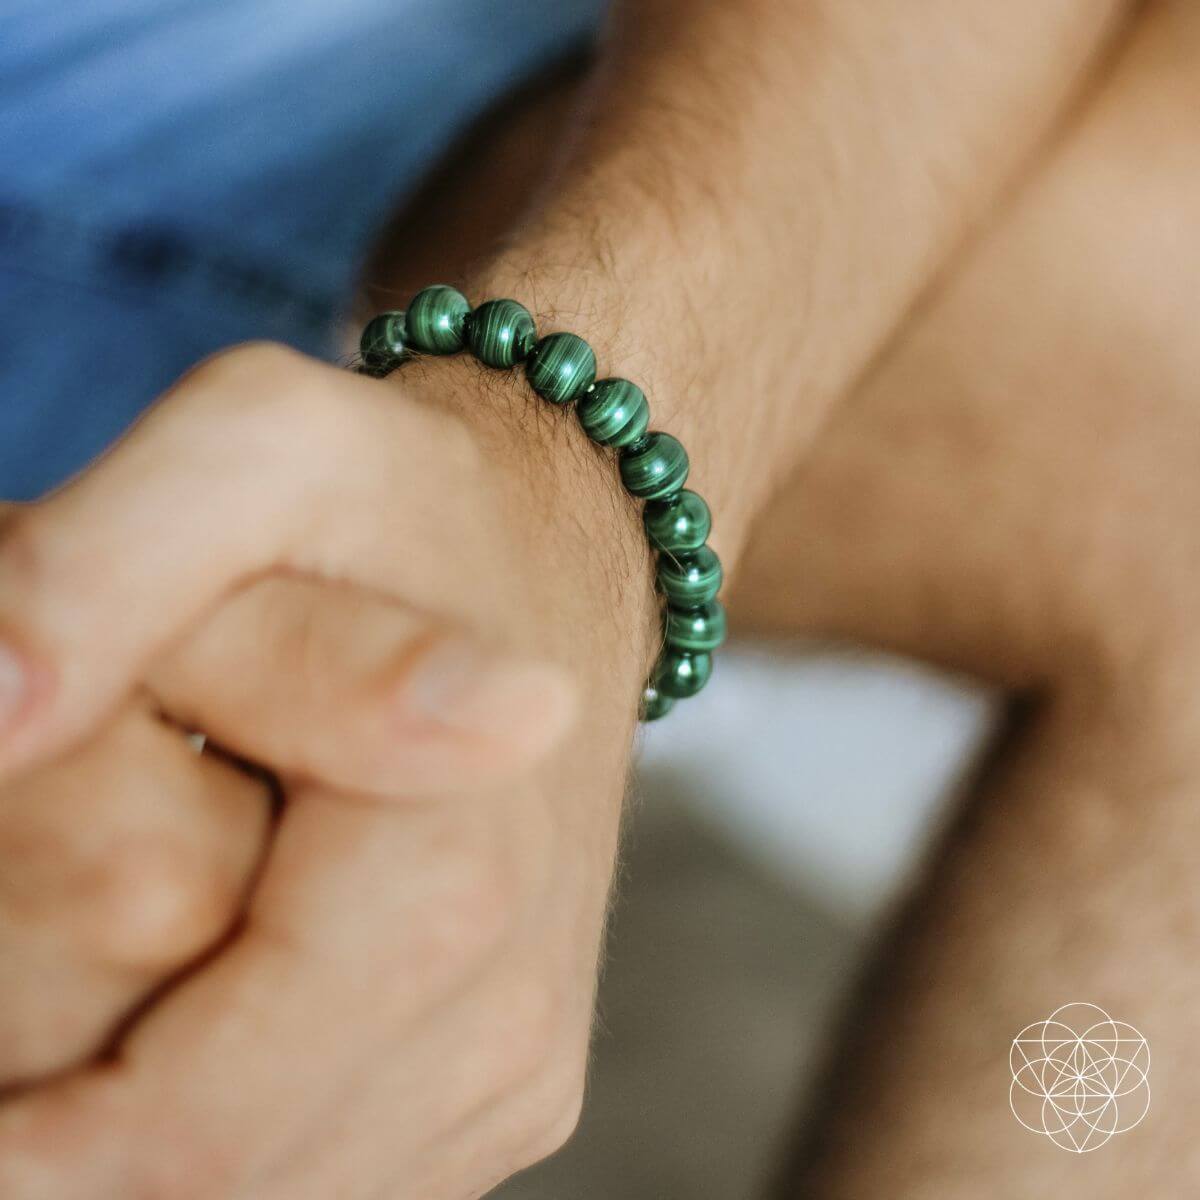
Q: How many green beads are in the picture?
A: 11